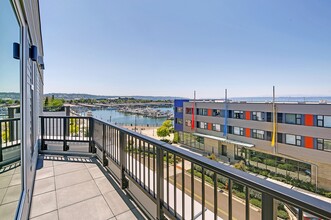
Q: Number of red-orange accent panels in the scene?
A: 6